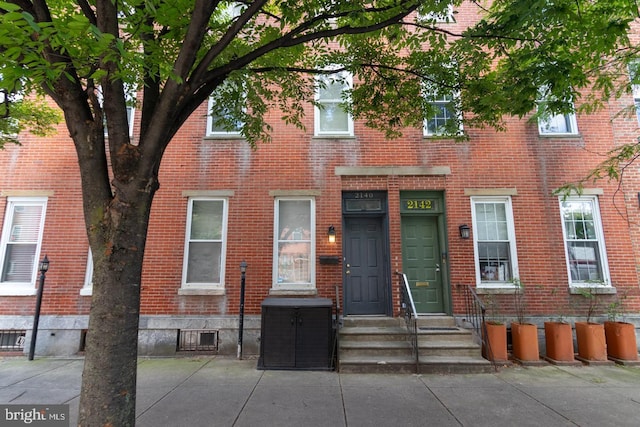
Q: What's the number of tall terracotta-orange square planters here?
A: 5